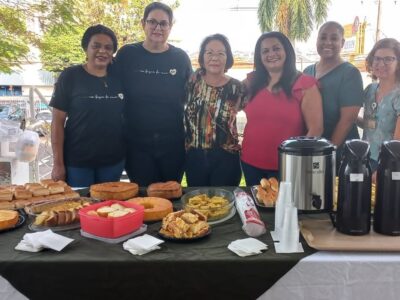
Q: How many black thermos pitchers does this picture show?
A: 2